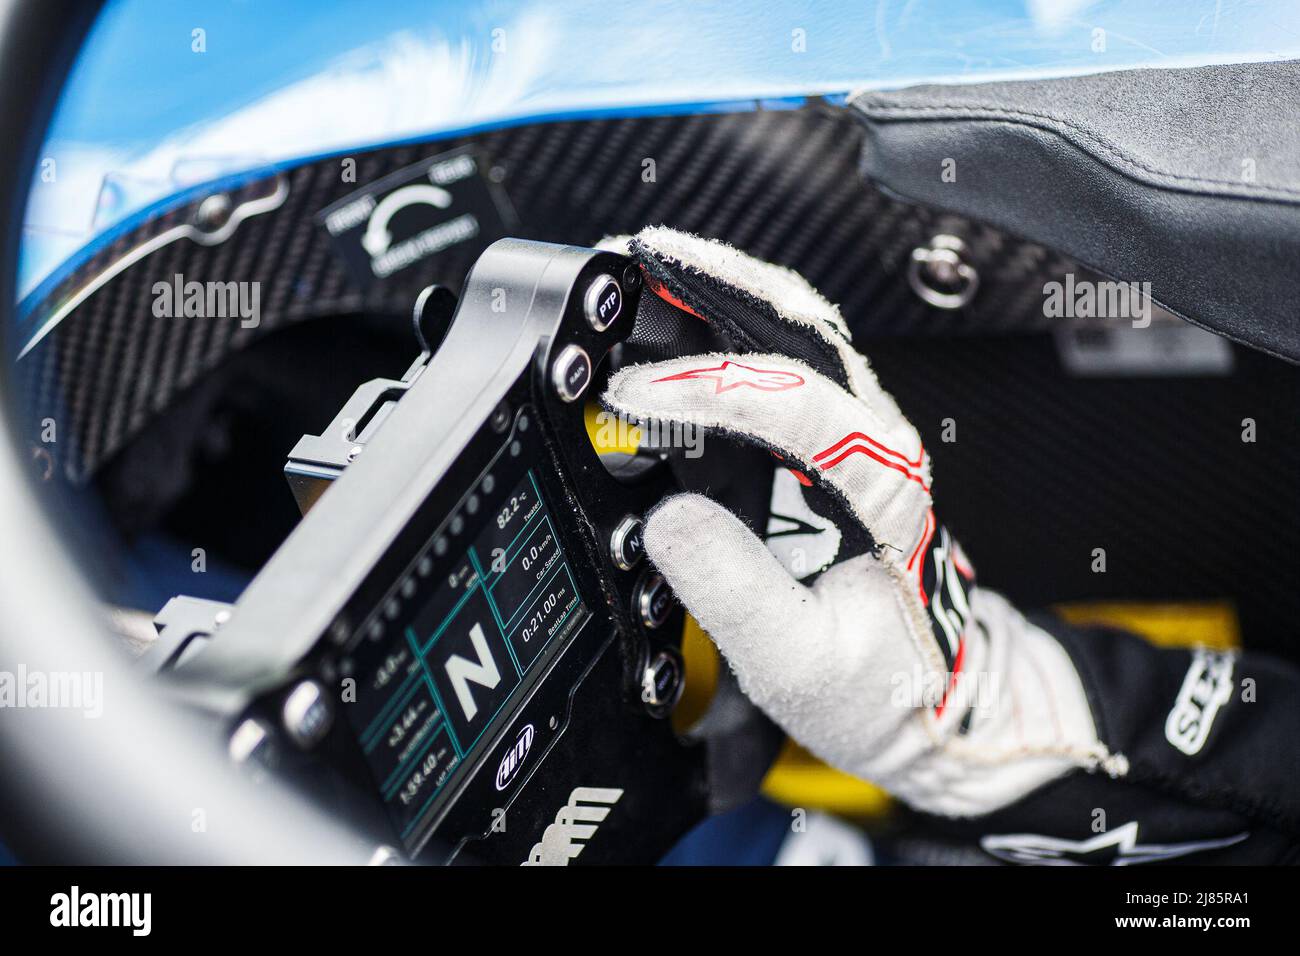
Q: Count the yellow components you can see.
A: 4